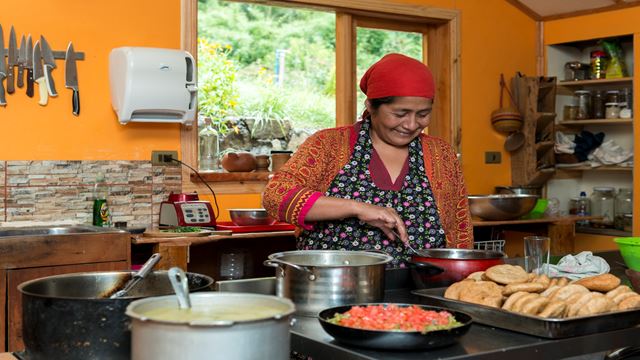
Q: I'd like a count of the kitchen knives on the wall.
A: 7